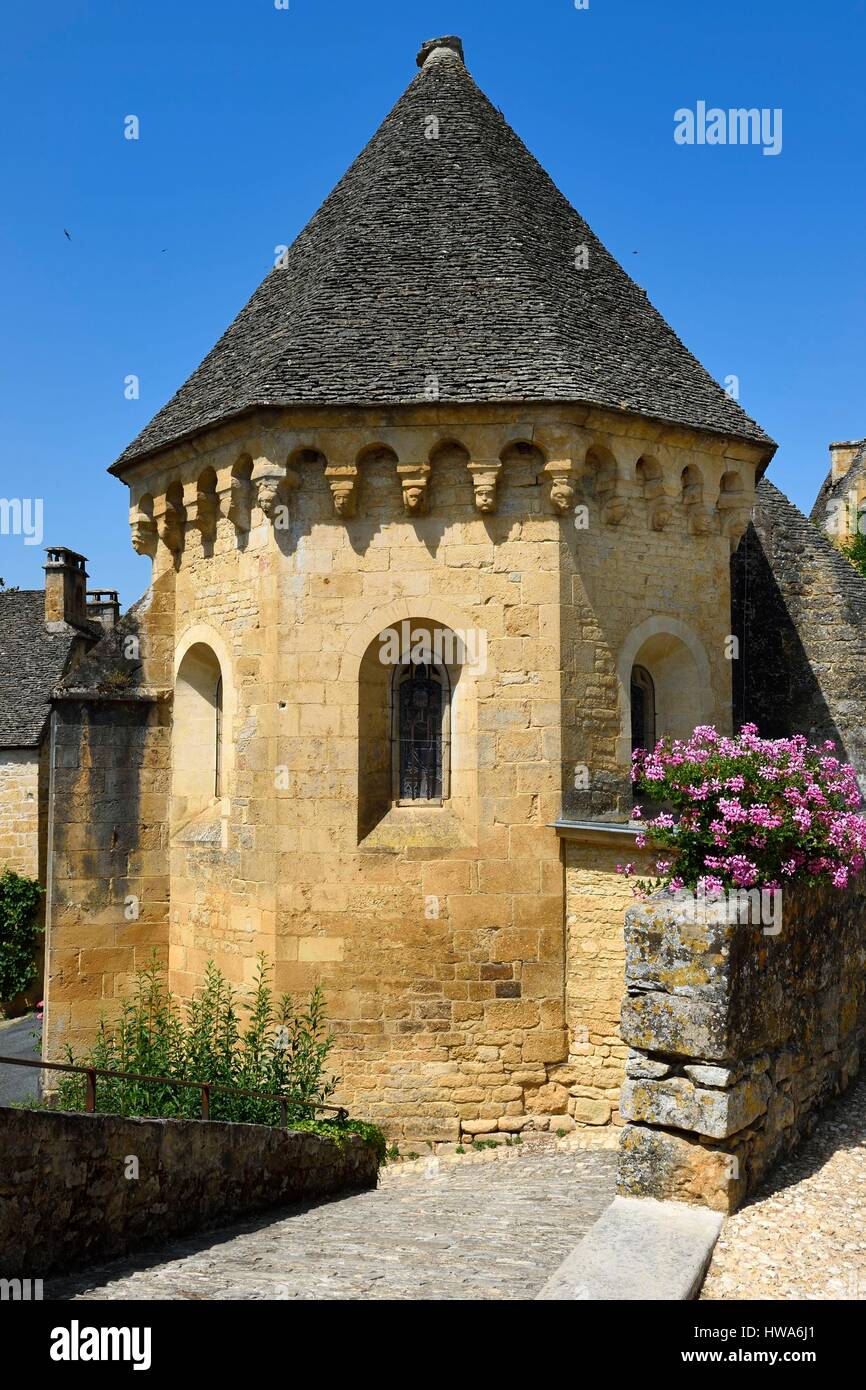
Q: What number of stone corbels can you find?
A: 13